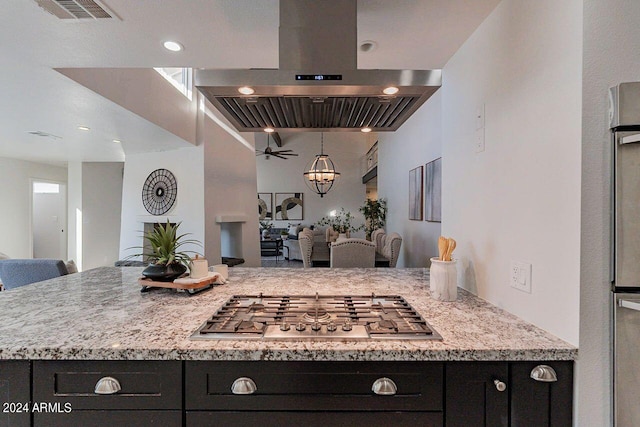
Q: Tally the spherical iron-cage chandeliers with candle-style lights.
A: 1